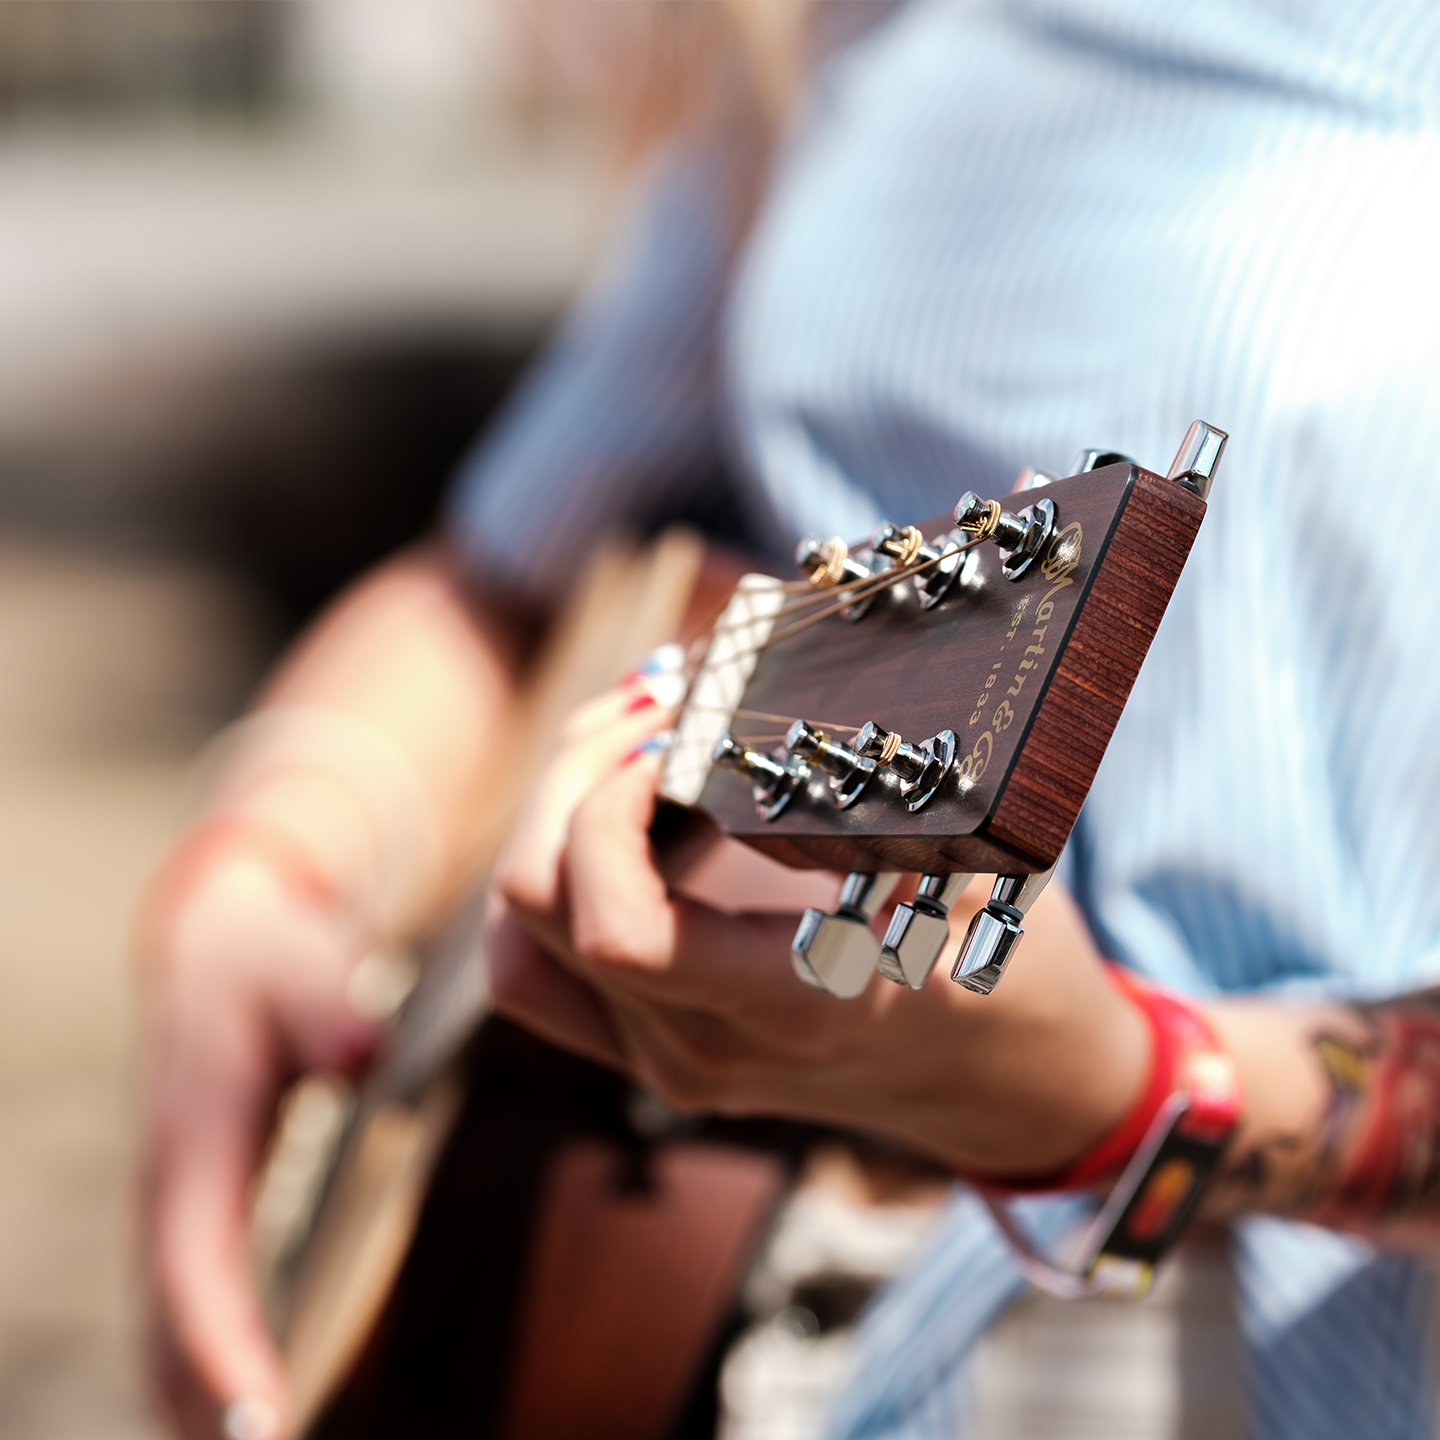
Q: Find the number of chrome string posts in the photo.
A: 6